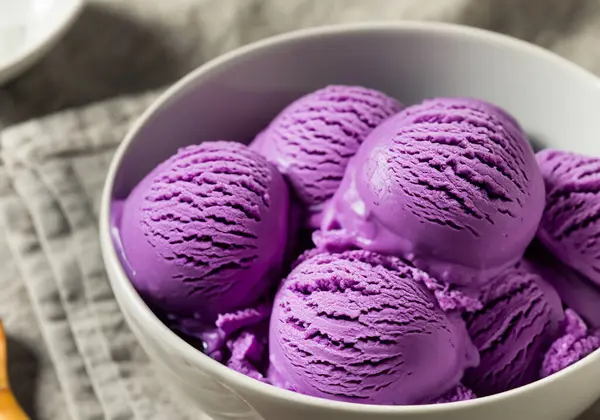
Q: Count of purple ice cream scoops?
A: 6